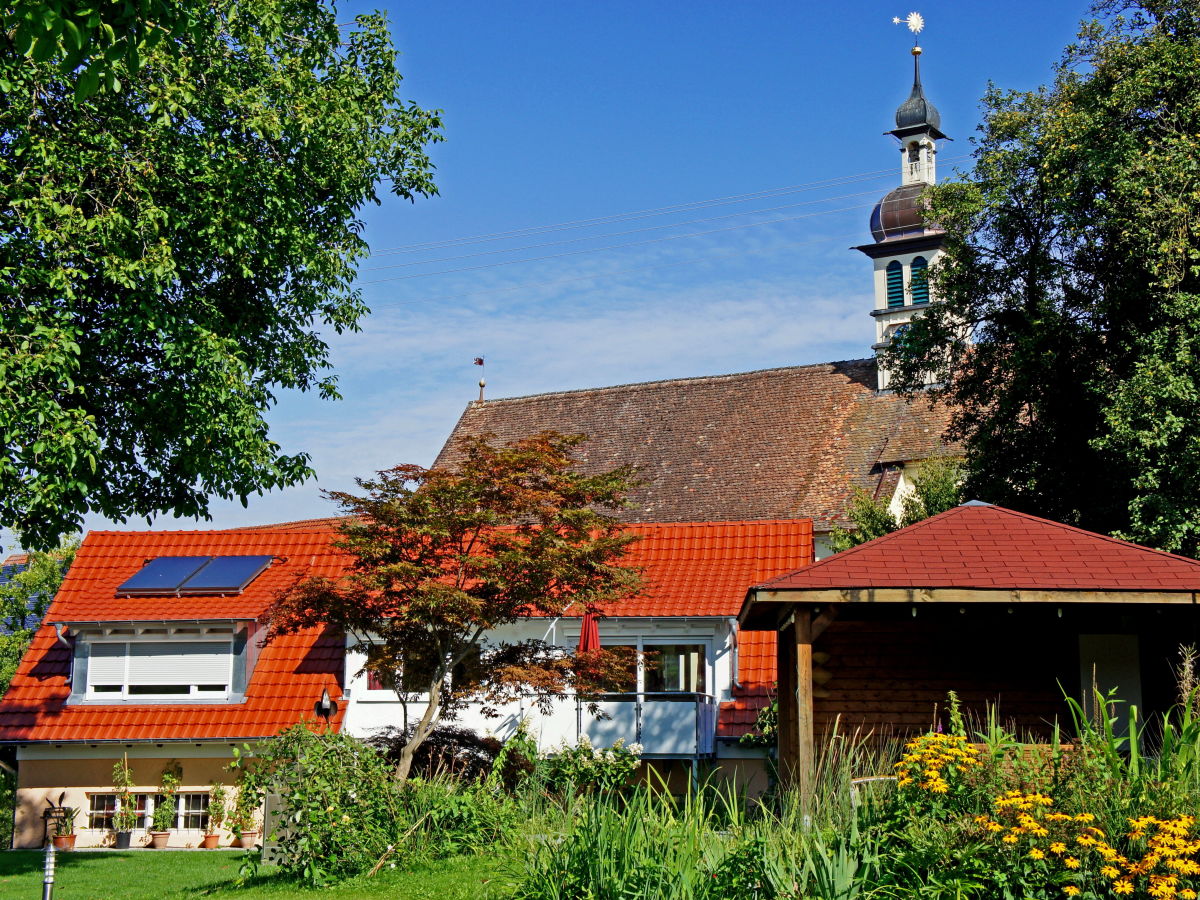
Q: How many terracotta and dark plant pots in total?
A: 5